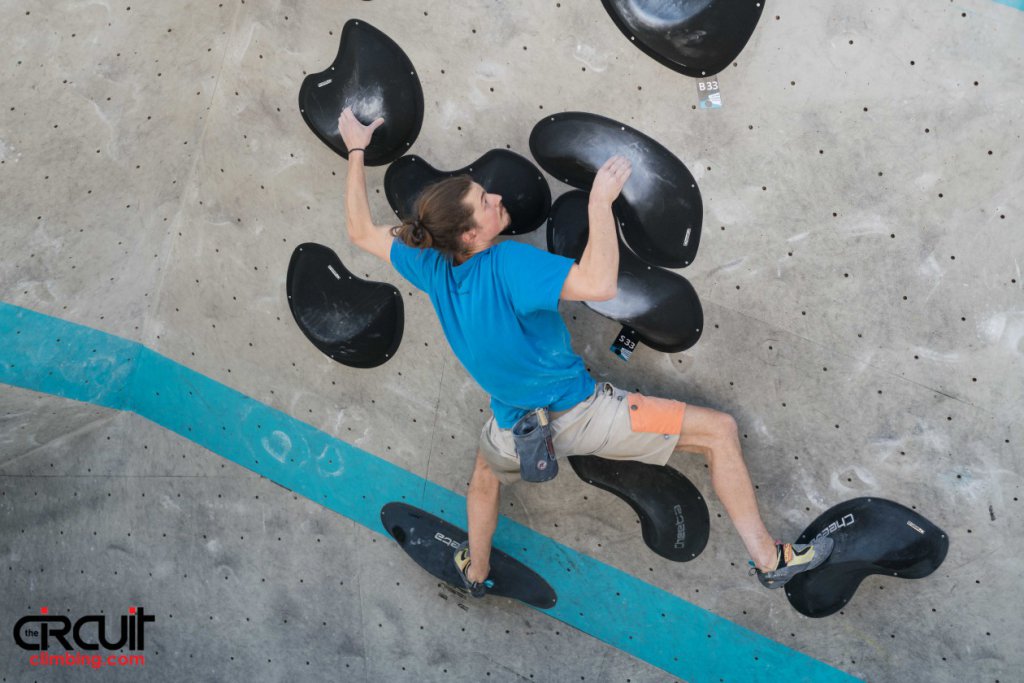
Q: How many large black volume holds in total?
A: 9